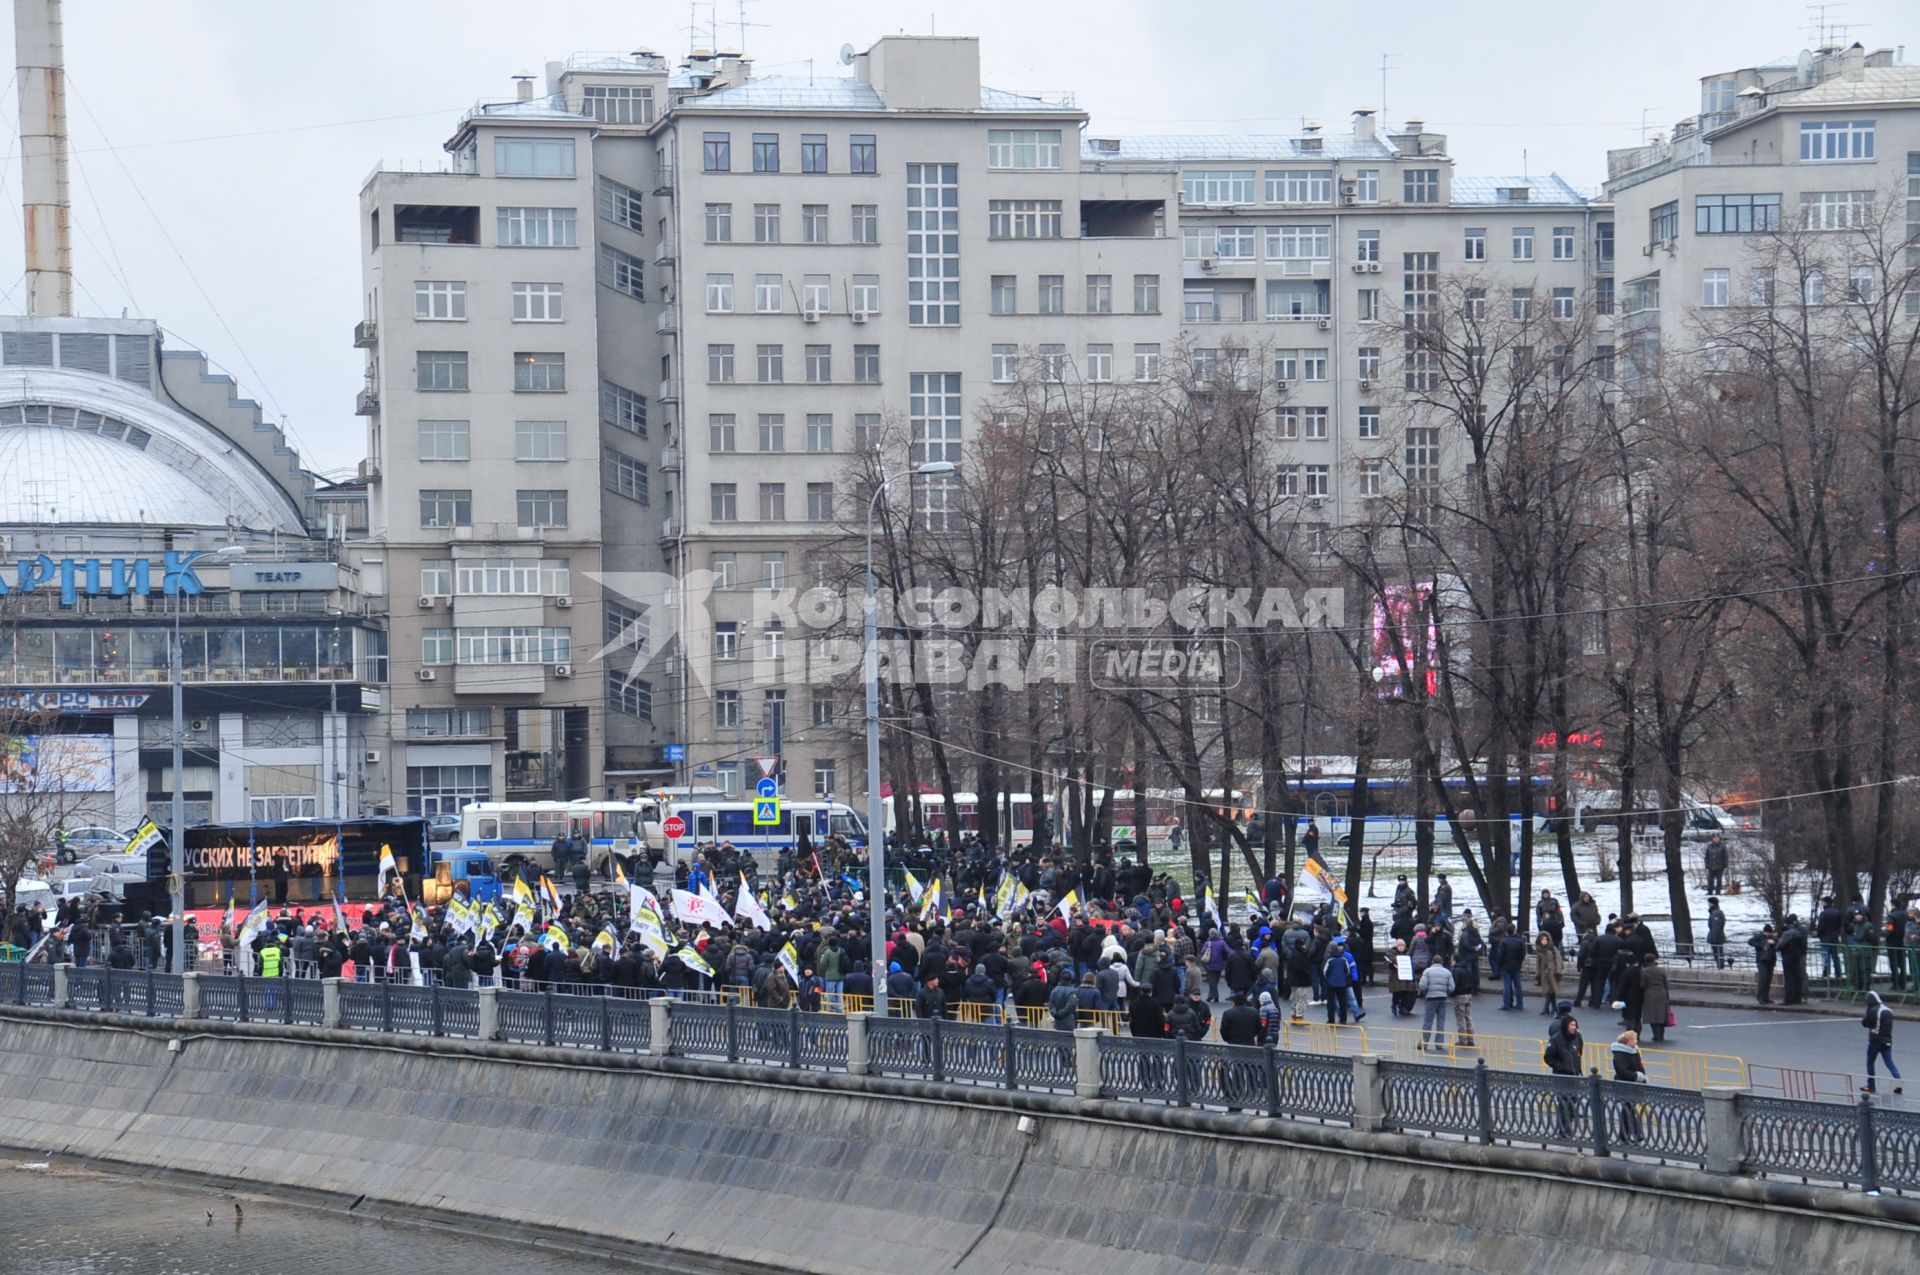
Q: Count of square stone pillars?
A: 9